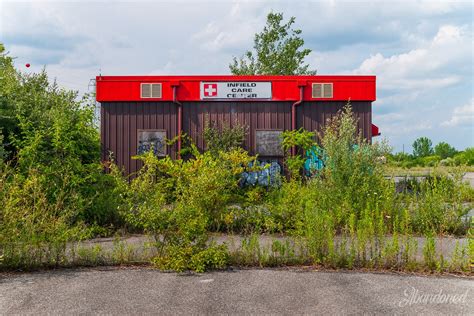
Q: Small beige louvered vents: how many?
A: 2